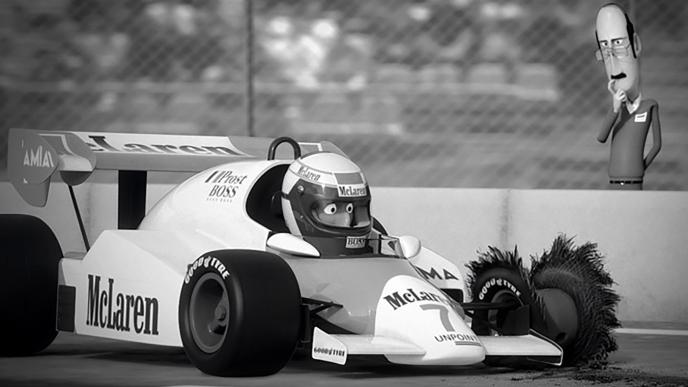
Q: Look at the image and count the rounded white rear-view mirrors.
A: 2